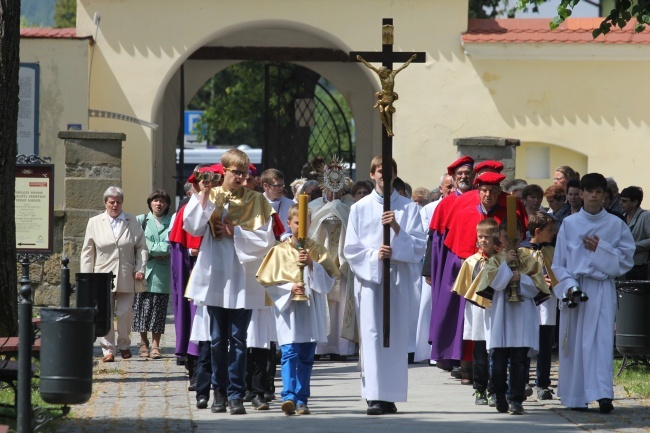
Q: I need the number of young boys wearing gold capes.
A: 5